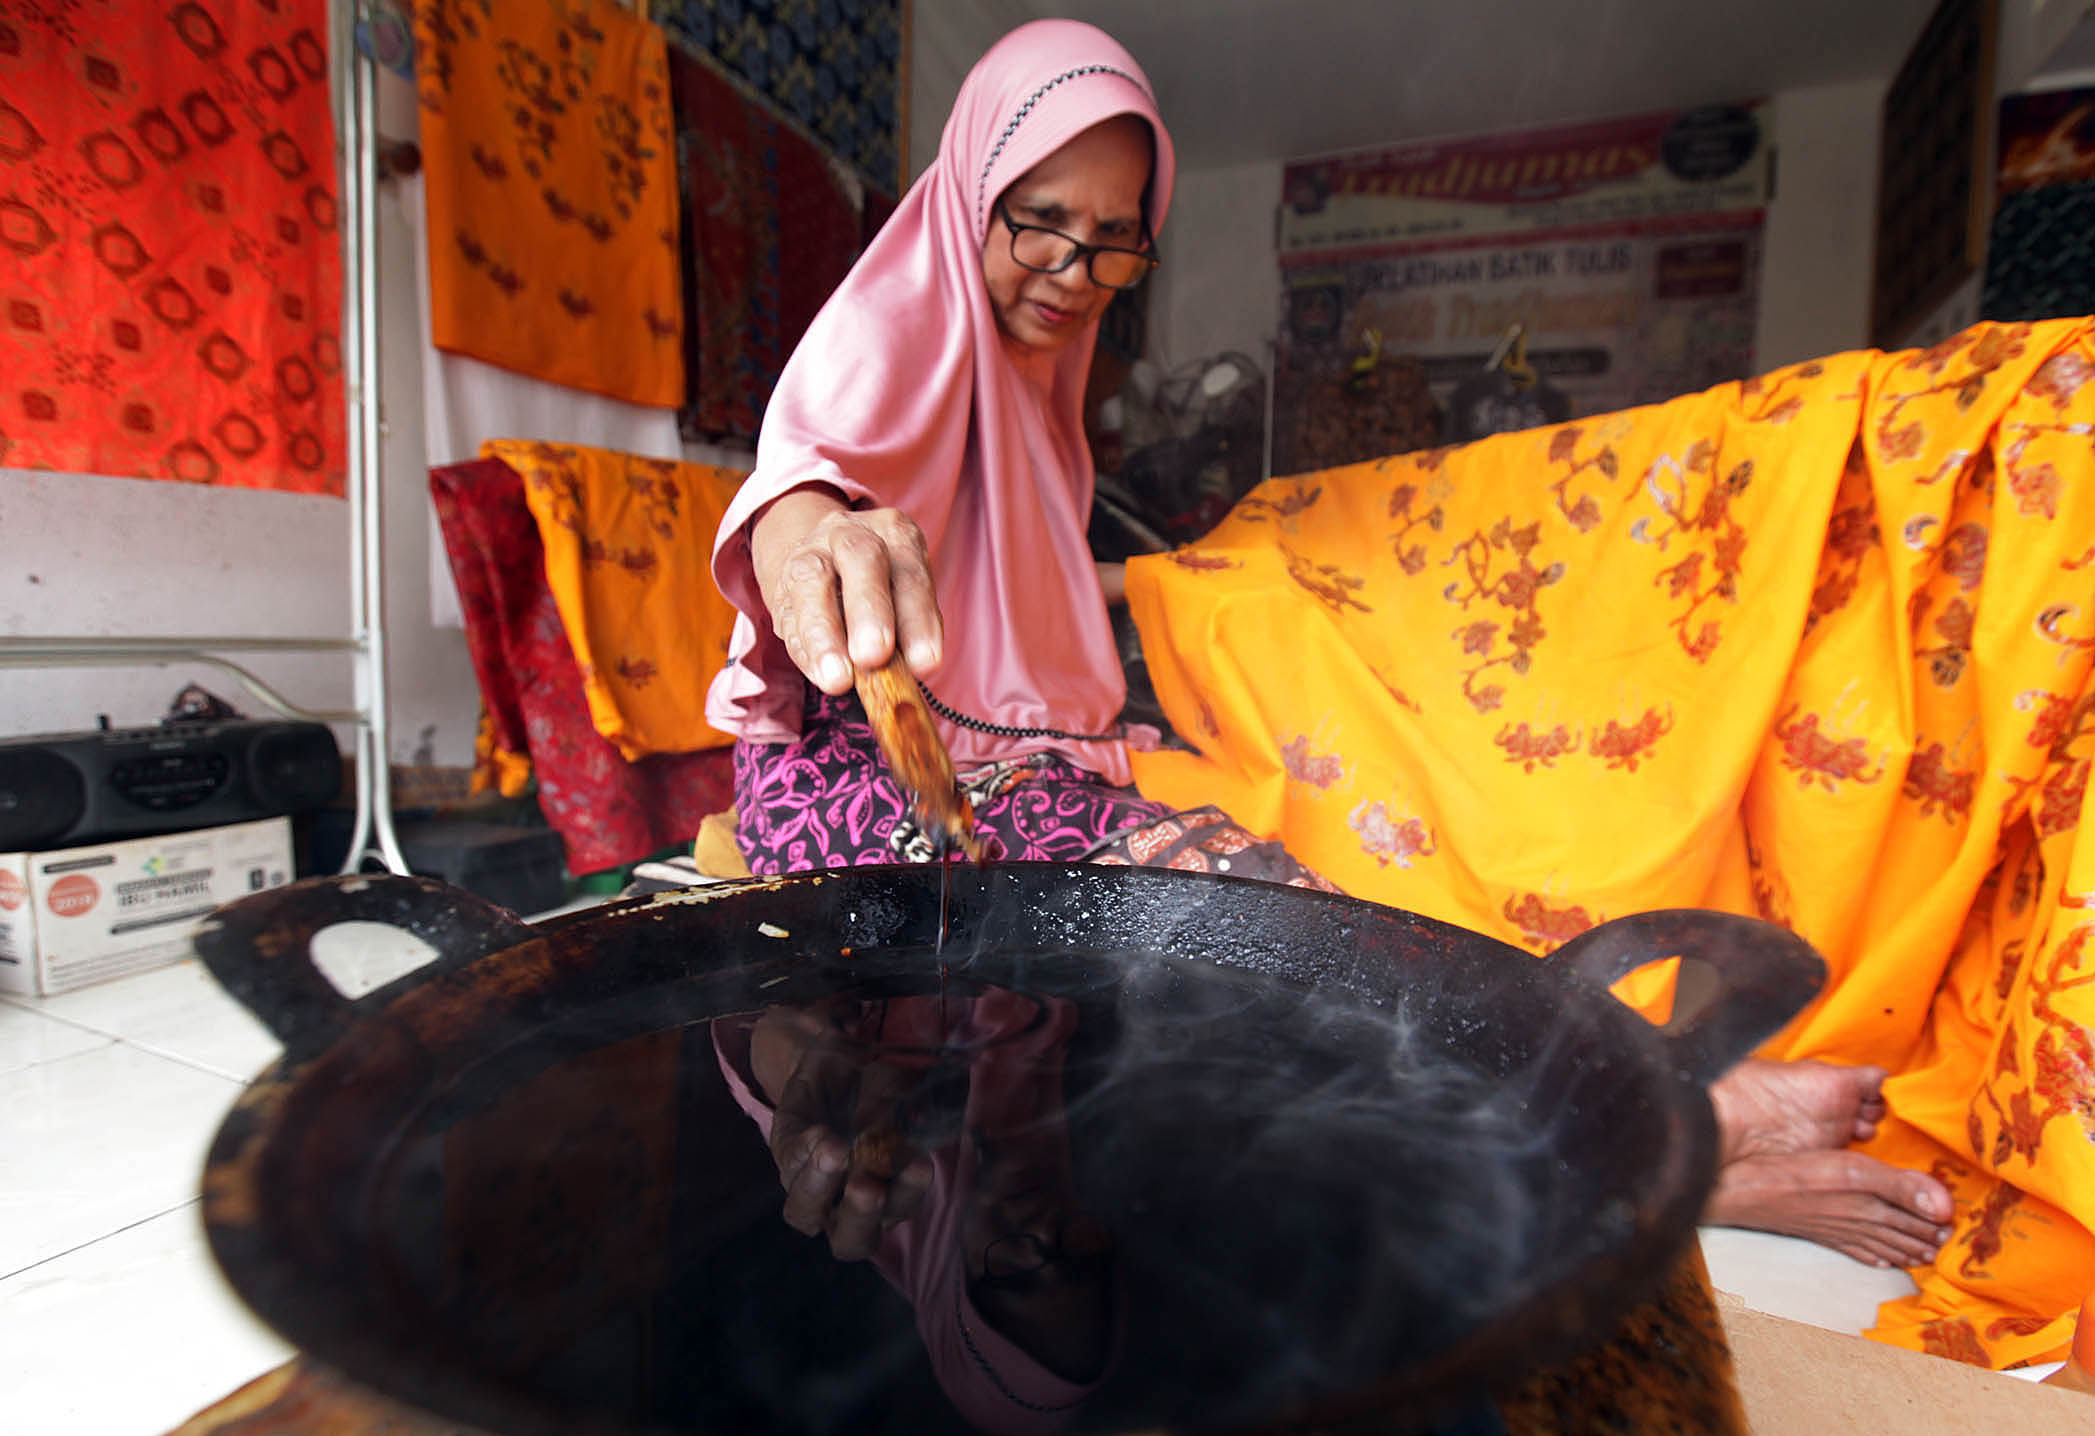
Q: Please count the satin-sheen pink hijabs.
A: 1